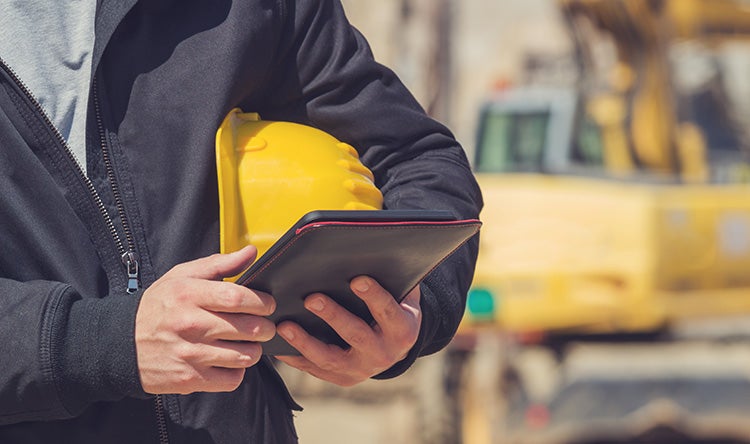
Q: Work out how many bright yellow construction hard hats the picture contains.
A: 1